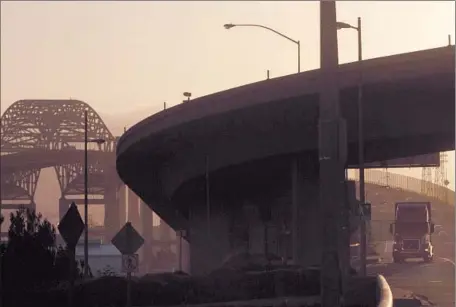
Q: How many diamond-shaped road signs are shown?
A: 2